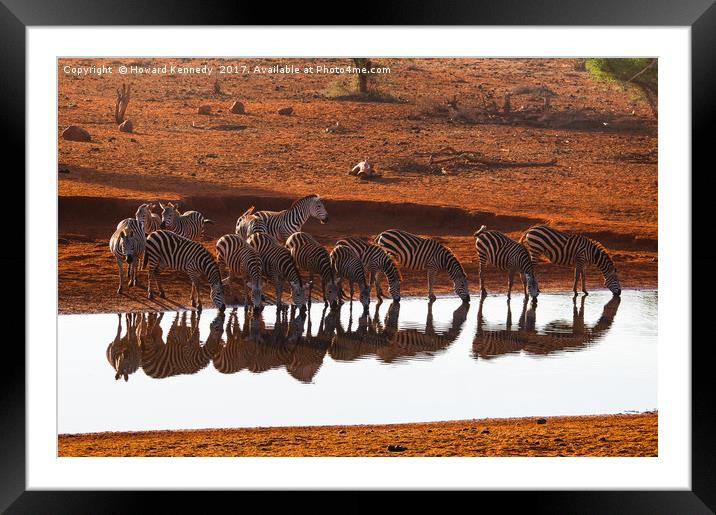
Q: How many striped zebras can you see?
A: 14